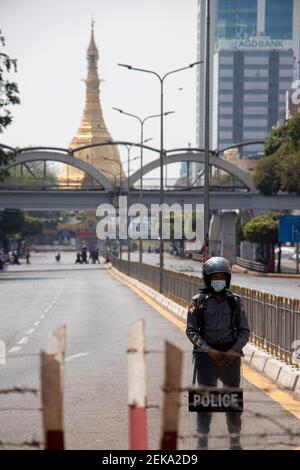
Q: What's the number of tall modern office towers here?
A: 2